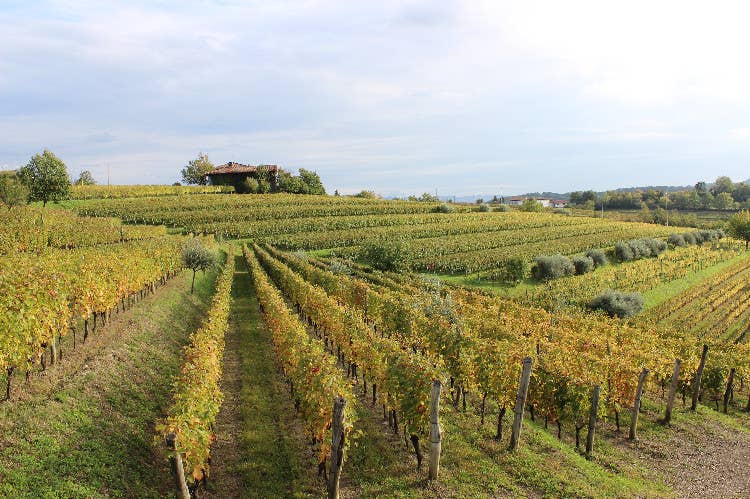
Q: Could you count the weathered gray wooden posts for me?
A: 9